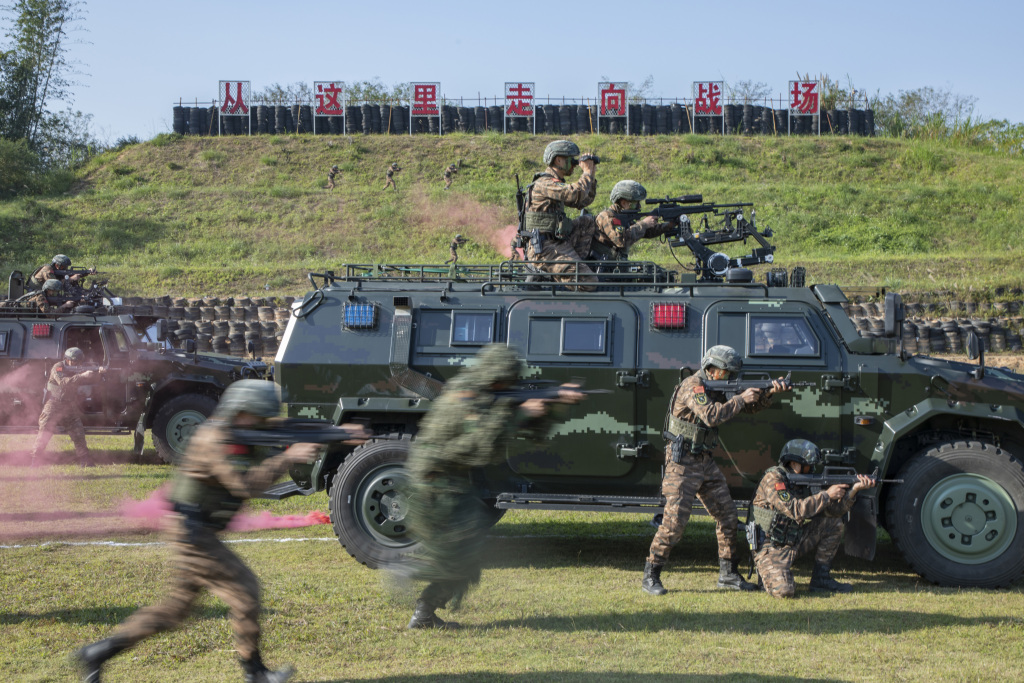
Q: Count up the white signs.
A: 7